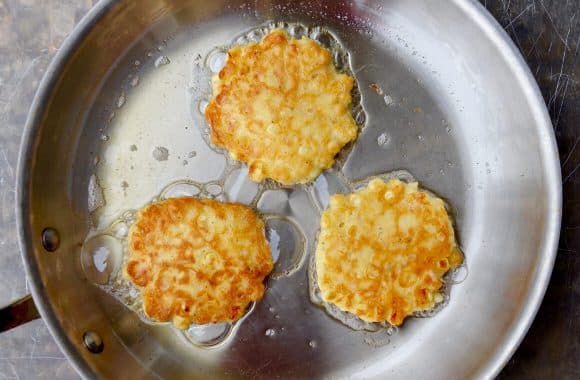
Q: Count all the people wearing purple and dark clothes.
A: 0